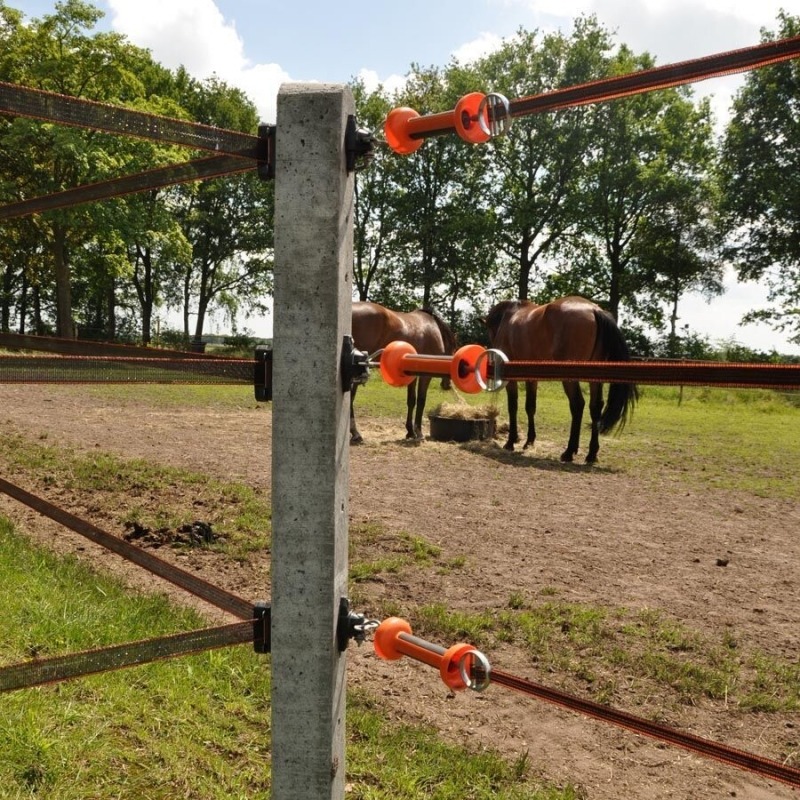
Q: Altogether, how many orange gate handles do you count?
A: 3